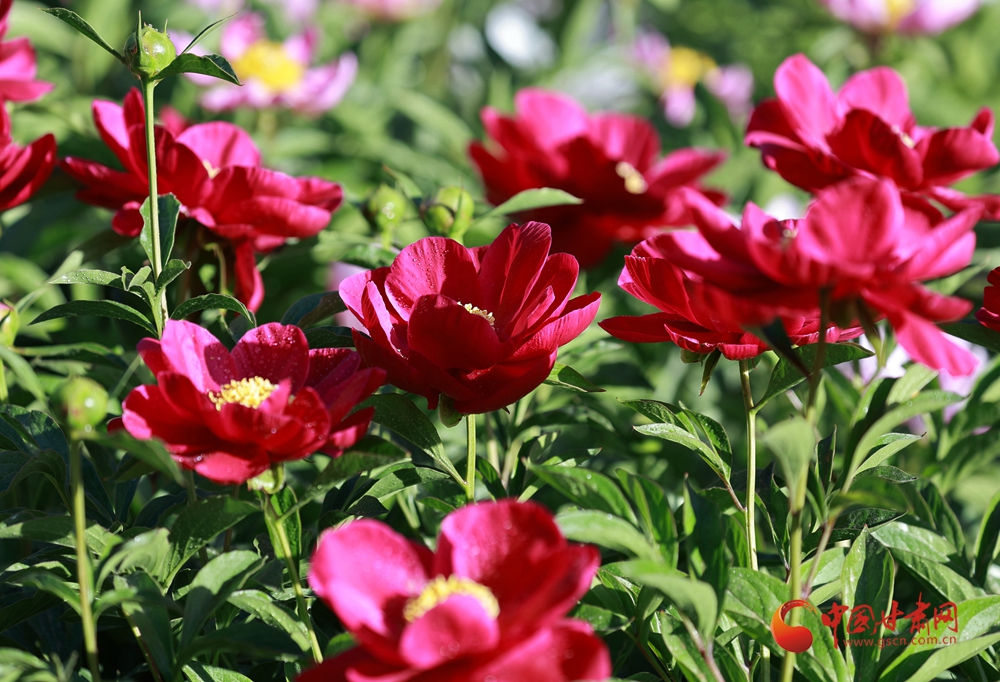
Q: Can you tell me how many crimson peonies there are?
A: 11